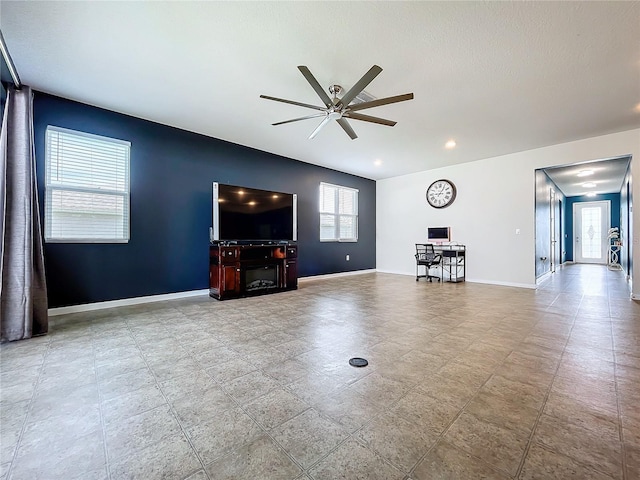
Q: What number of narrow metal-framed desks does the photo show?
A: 1